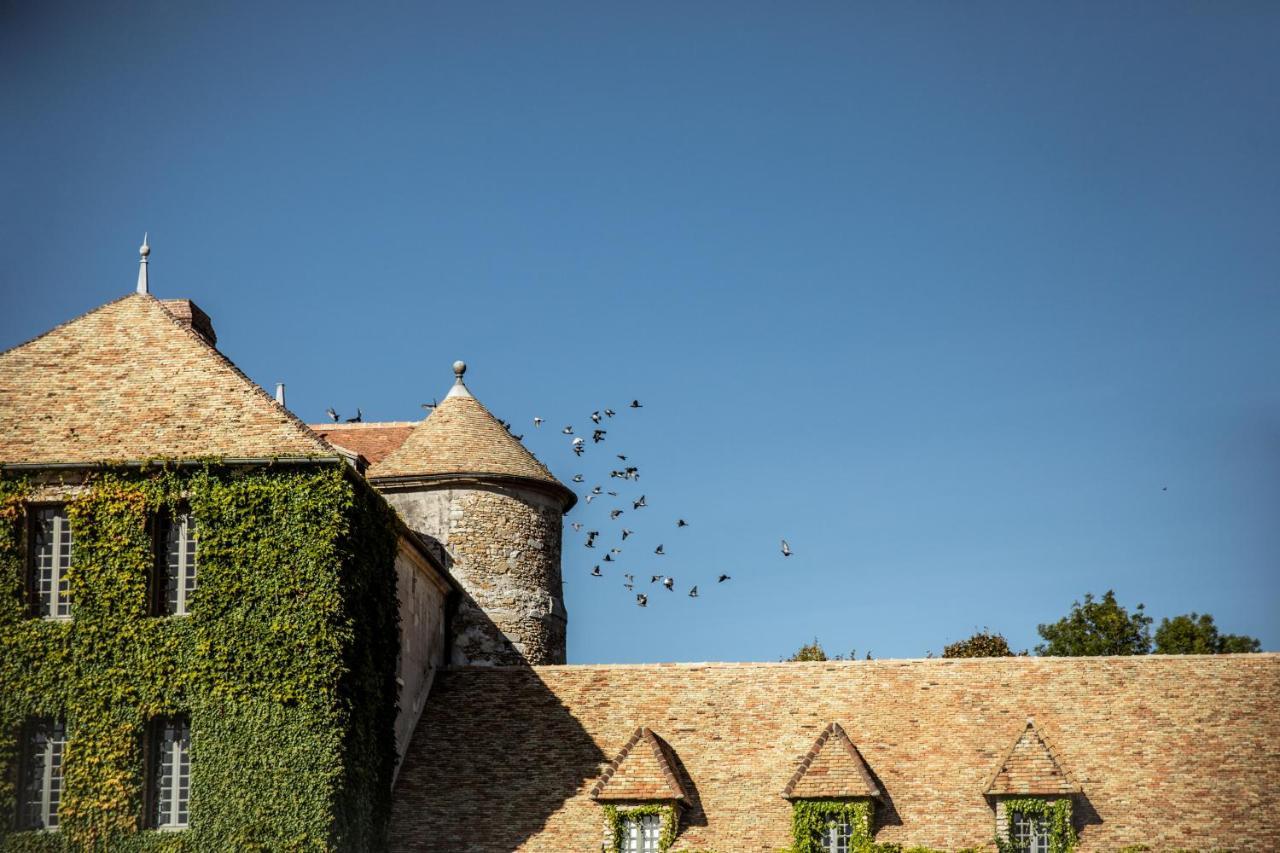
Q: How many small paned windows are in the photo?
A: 7